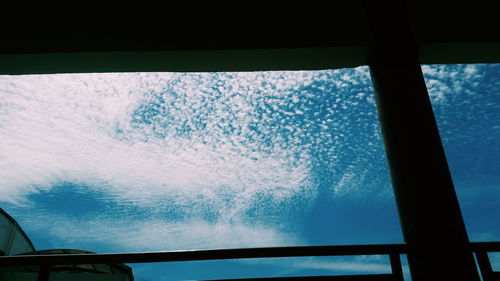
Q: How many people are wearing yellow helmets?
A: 0